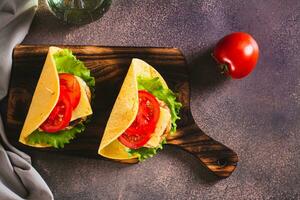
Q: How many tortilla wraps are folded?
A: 2